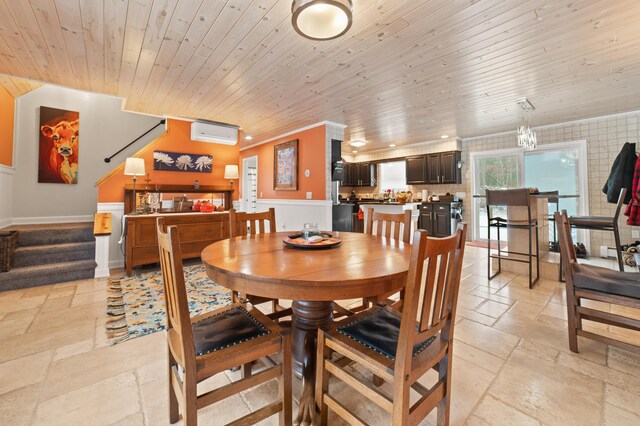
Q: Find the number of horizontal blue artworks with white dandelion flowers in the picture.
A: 1